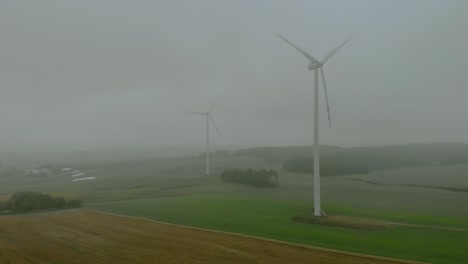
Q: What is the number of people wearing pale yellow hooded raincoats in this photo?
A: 0